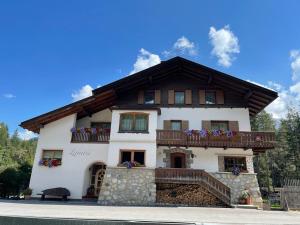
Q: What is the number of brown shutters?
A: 10